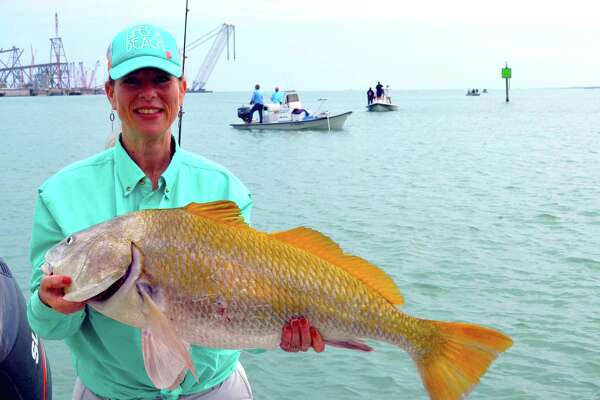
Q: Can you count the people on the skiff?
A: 2